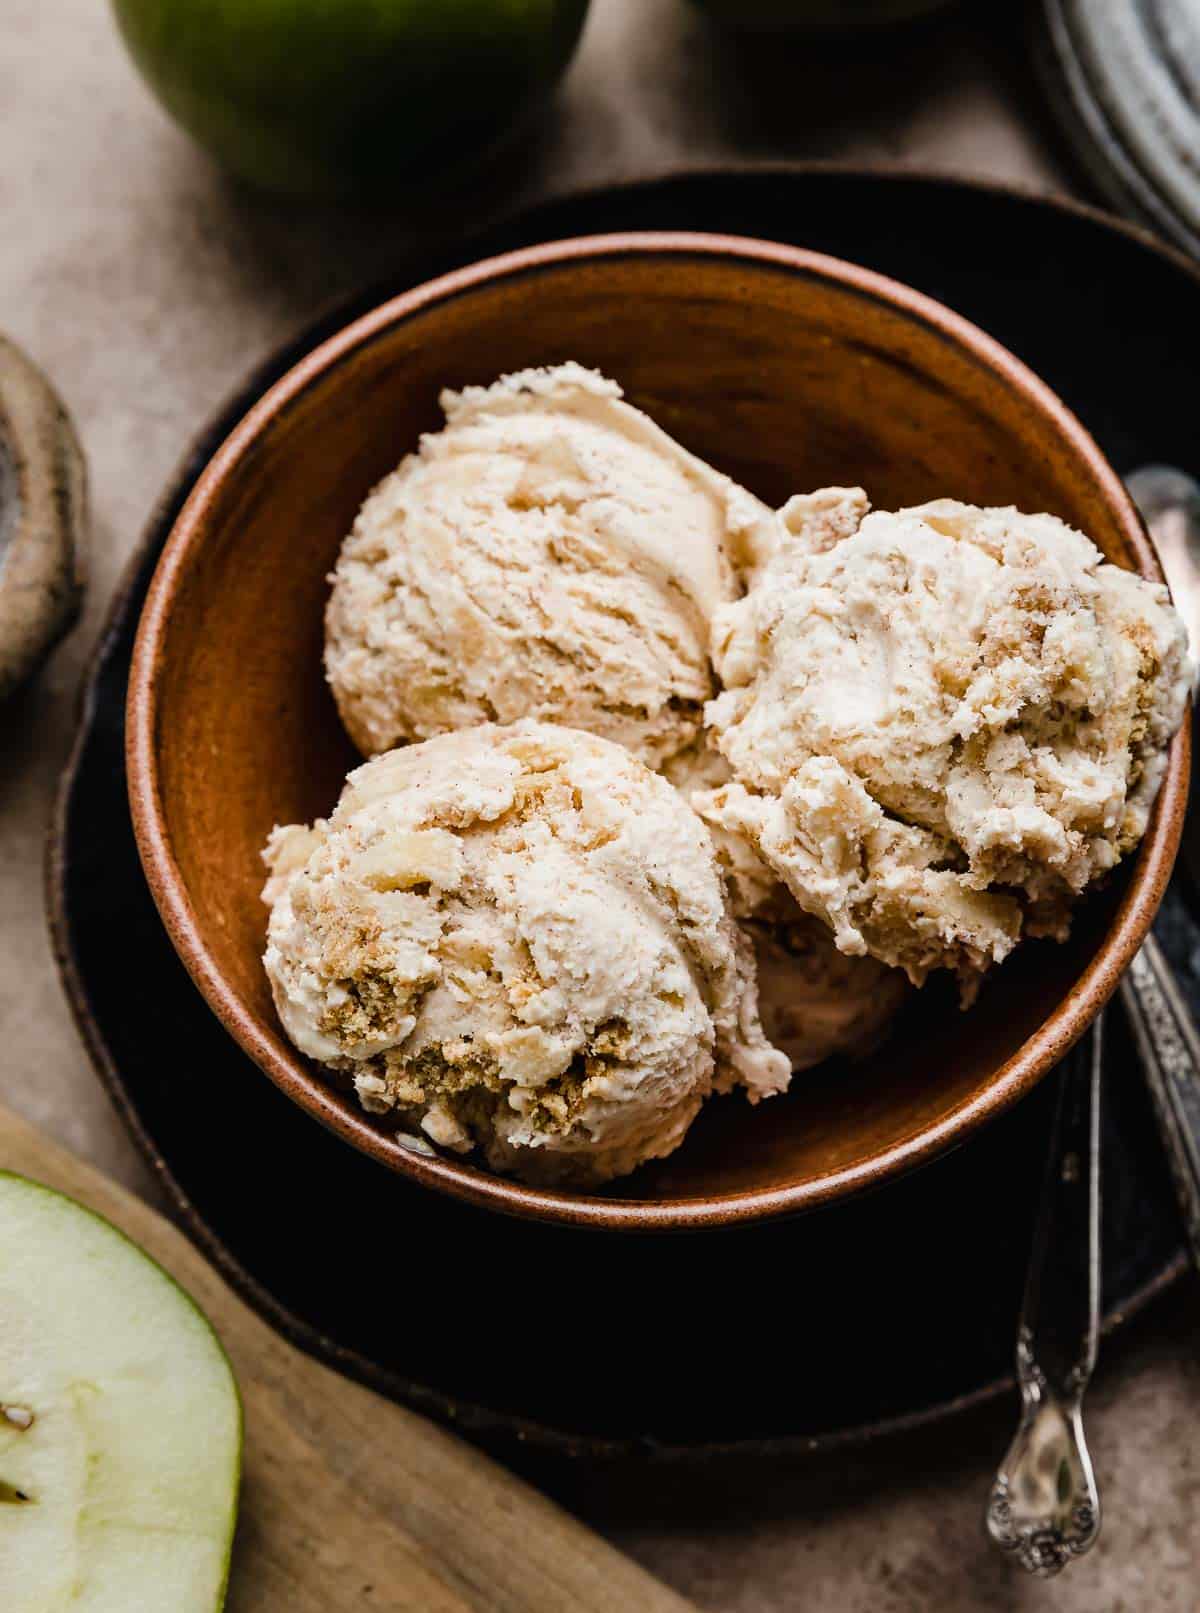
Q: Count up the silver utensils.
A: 2